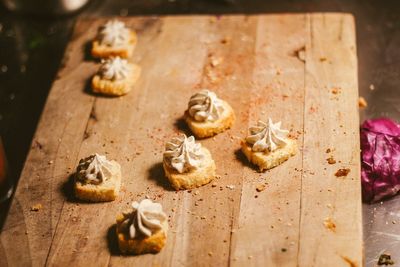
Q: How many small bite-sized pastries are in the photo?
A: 7